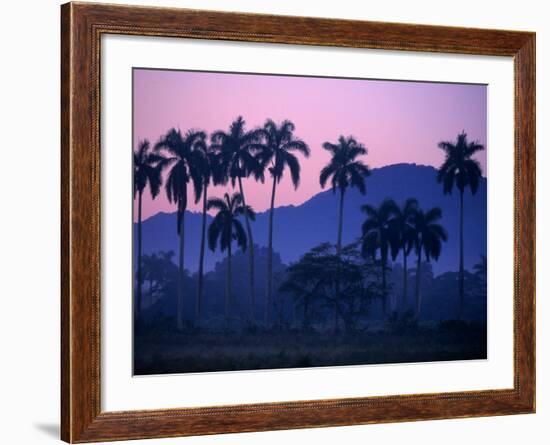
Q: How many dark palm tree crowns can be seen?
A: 11